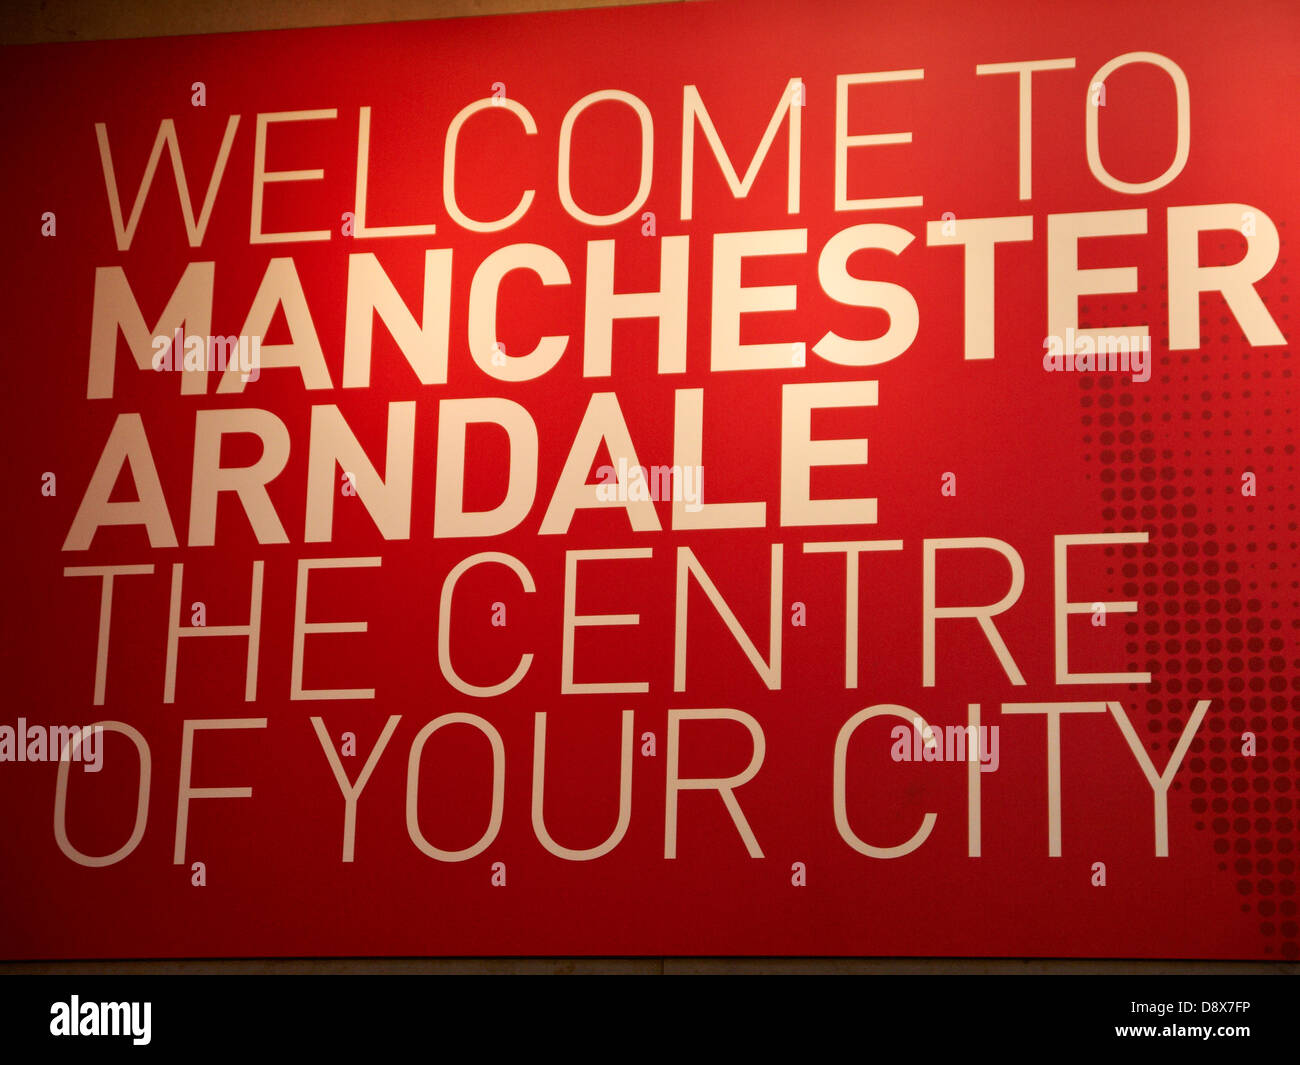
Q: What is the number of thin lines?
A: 3